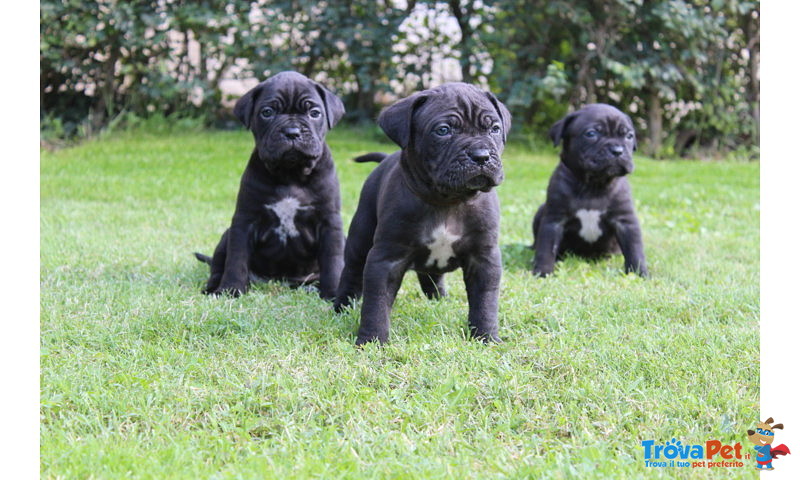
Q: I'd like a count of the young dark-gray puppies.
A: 3